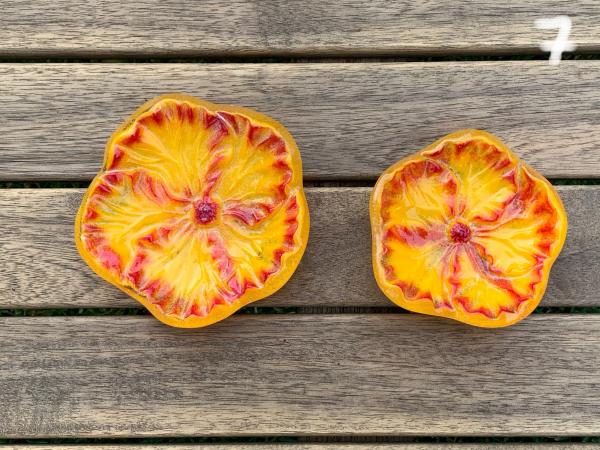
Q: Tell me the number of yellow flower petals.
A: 10